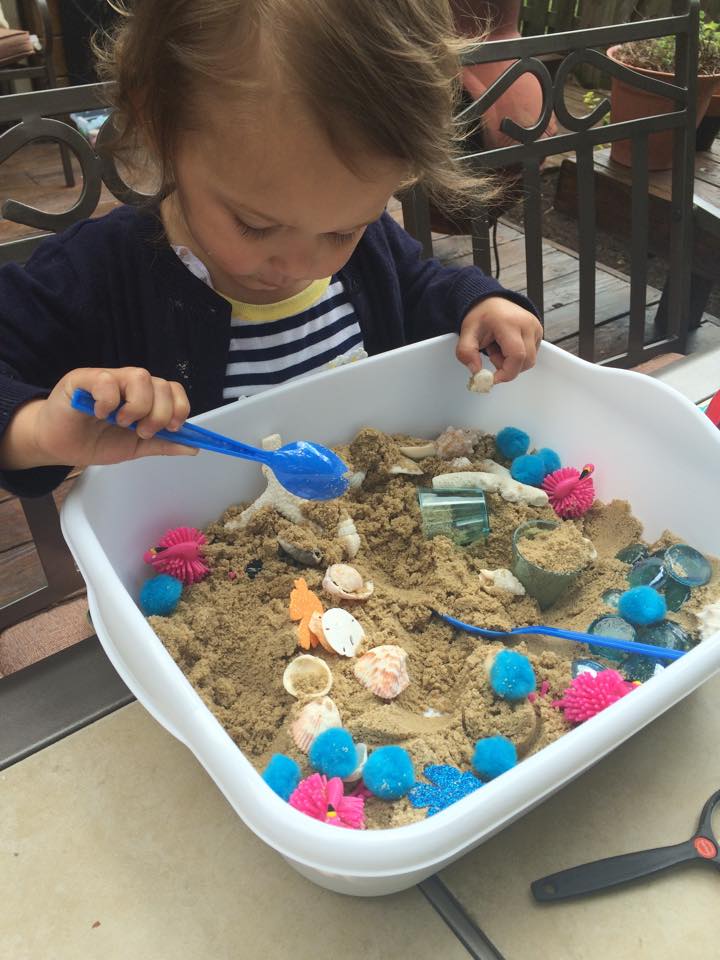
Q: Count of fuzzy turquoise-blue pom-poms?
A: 10